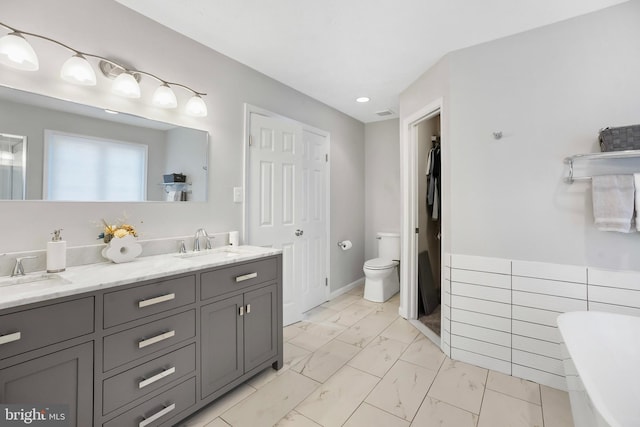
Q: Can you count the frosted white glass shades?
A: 5